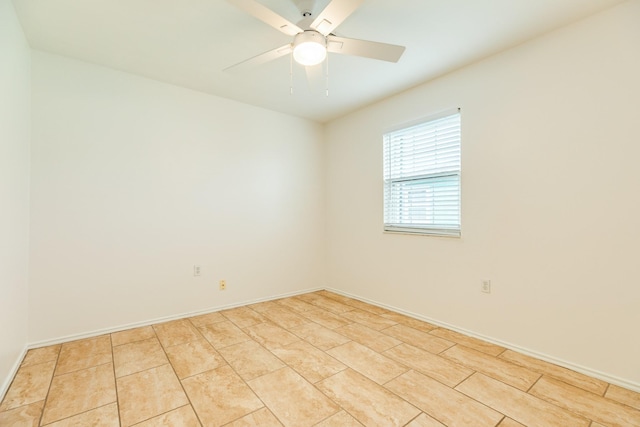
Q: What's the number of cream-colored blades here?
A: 5